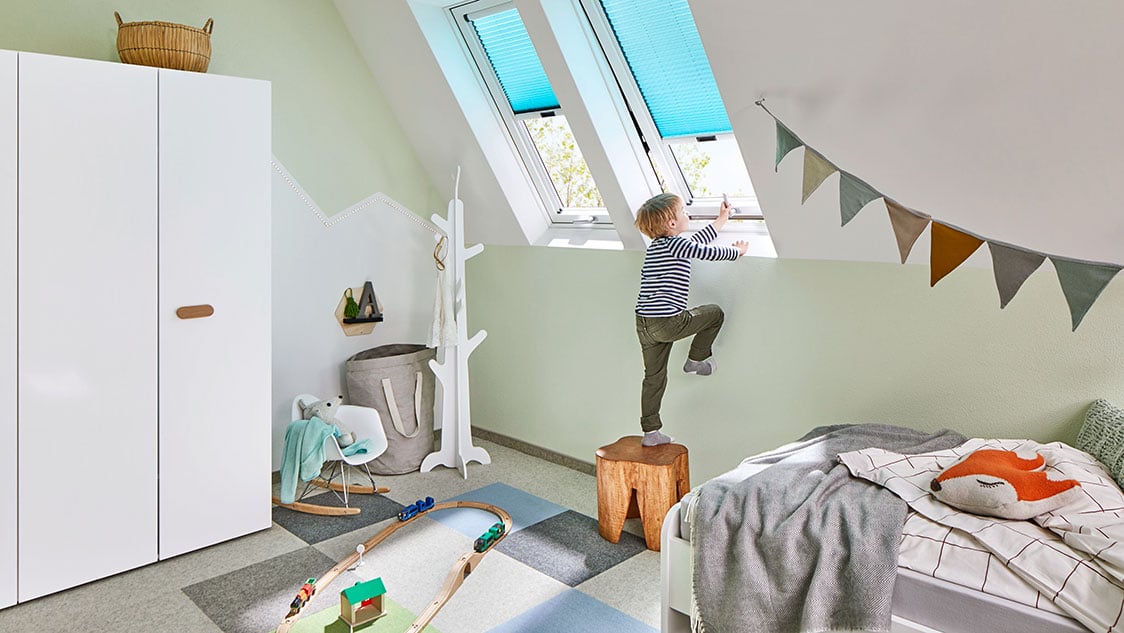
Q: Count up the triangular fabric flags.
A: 7